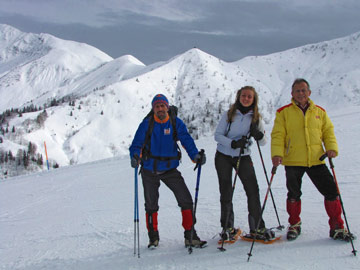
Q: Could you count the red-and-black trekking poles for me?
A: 2